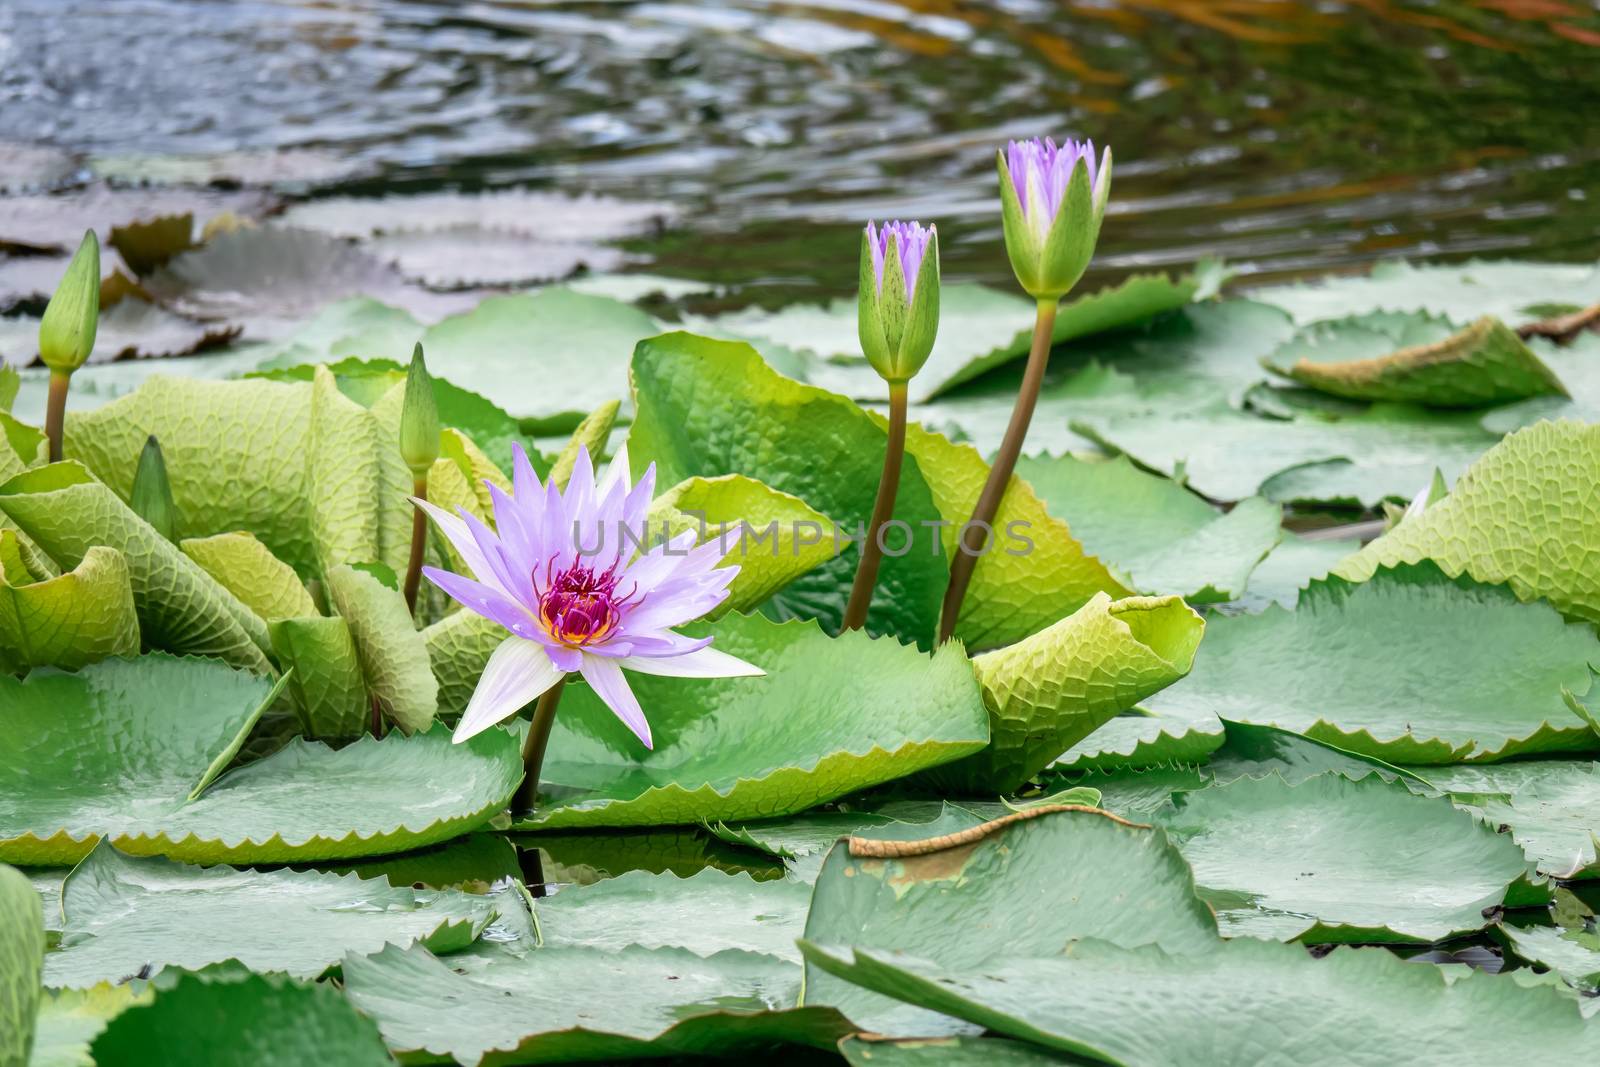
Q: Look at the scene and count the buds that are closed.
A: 3